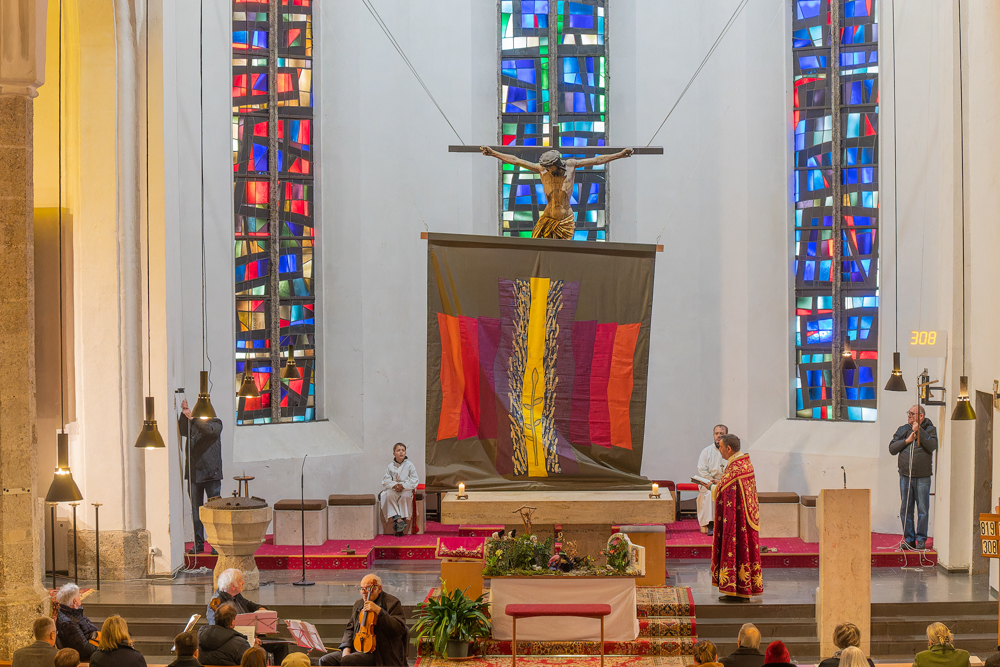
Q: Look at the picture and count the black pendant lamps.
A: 8